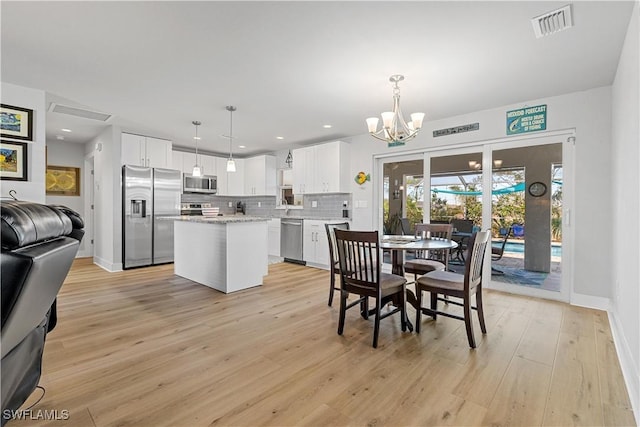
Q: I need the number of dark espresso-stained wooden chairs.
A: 4